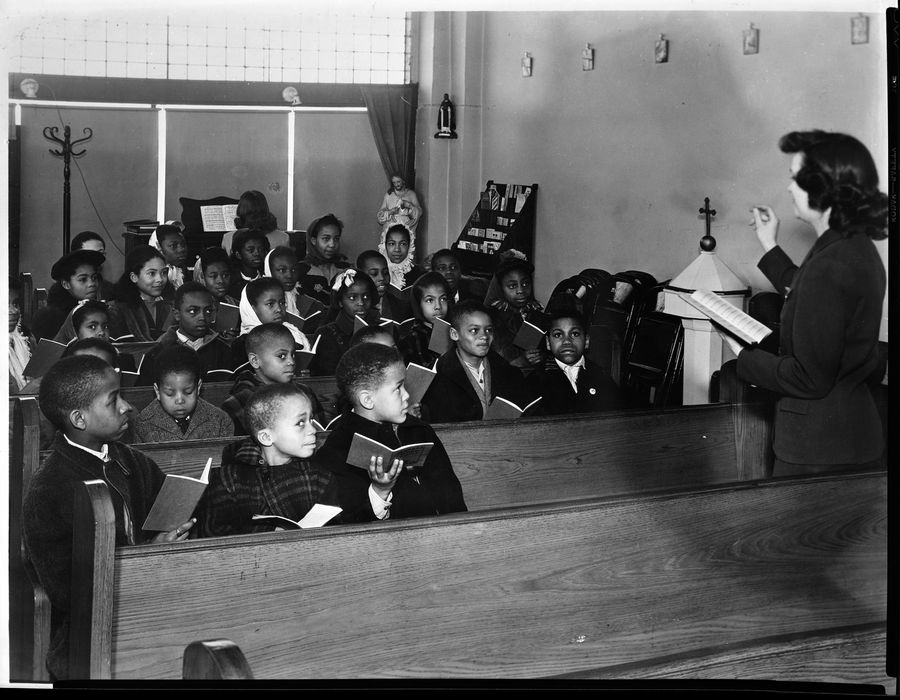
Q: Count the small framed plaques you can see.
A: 5